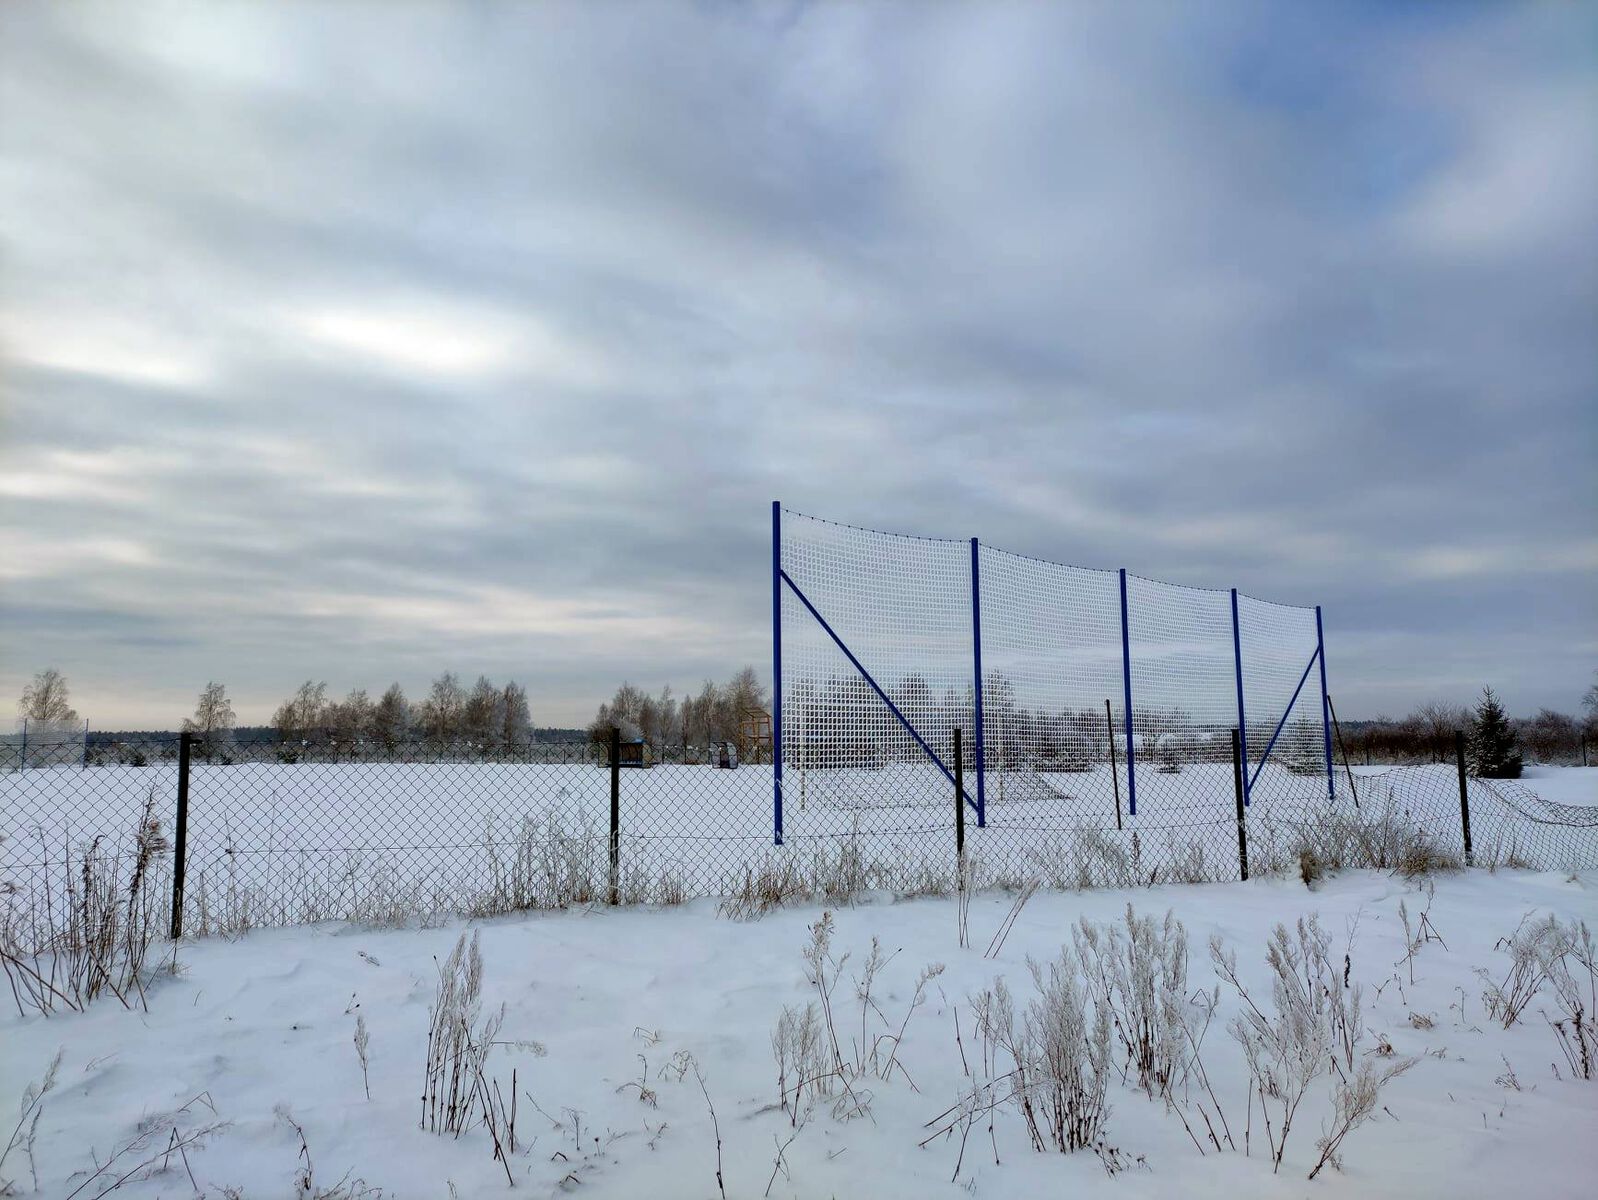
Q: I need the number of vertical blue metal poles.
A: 5